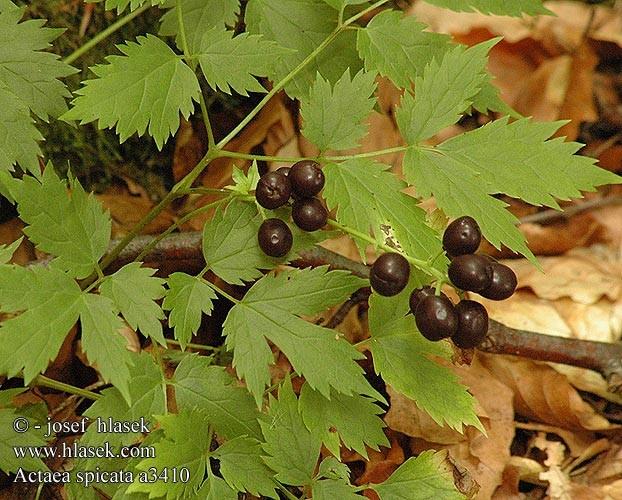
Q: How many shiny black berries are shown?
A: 12